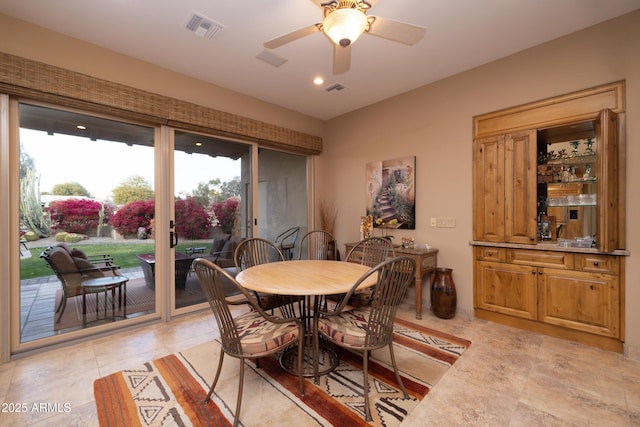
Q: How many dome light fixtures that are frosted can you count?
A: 1